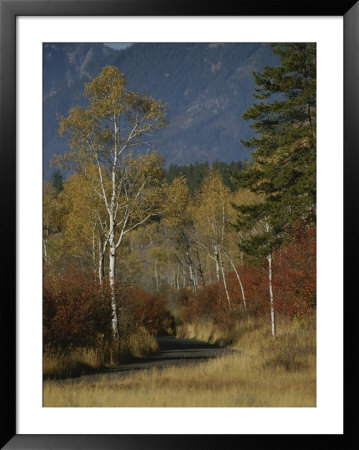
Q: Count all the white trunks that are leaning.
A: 2